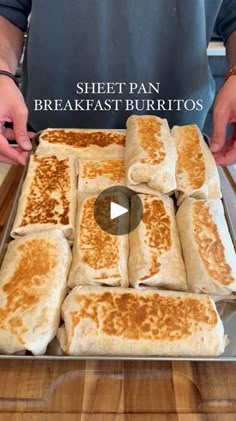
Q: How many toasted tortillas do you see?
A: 10